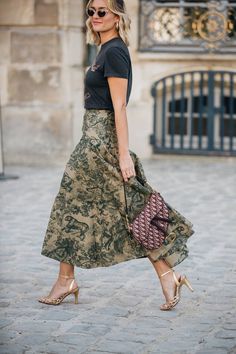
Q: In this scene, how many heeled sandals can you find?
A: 2